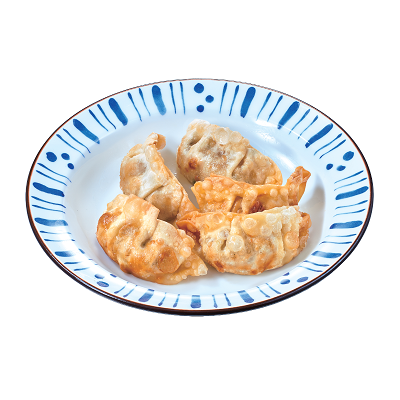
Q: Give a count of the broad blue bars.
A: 15